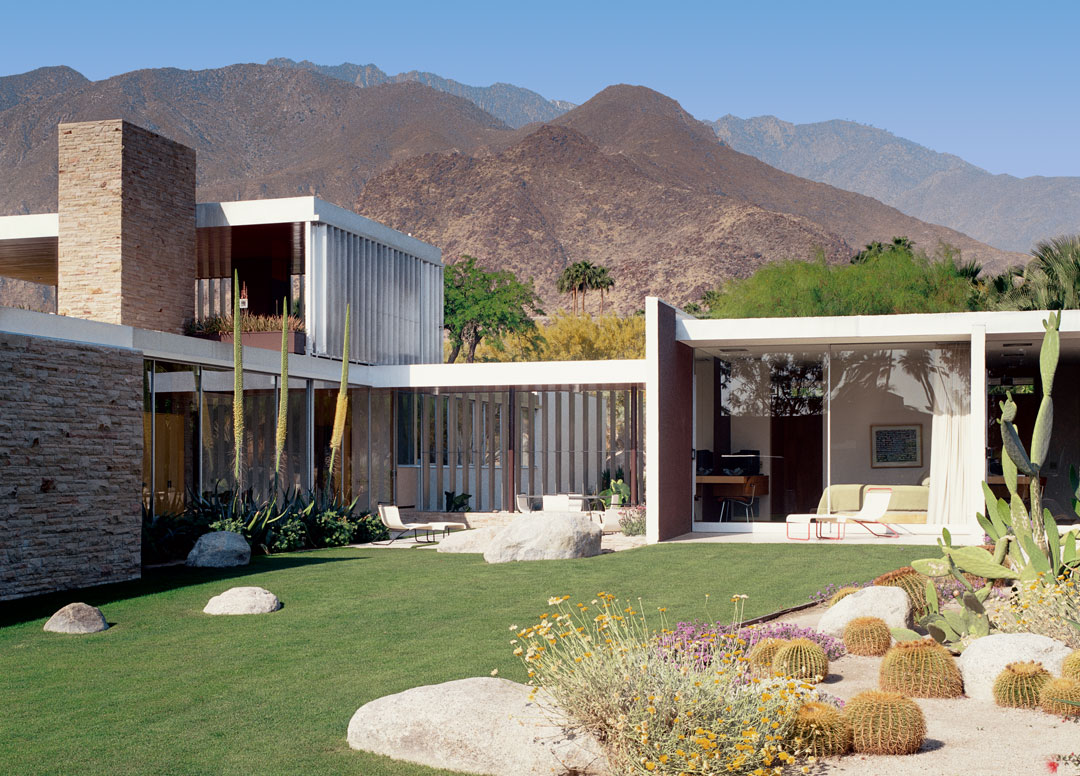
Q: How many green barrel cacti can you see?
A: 11